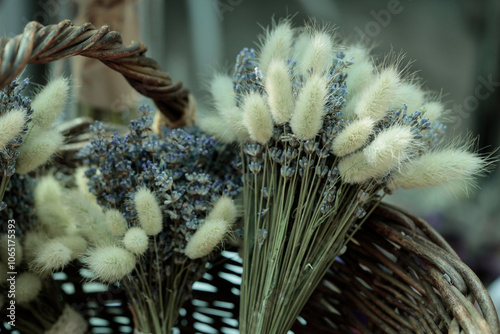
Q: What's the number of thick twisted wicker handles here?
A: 1